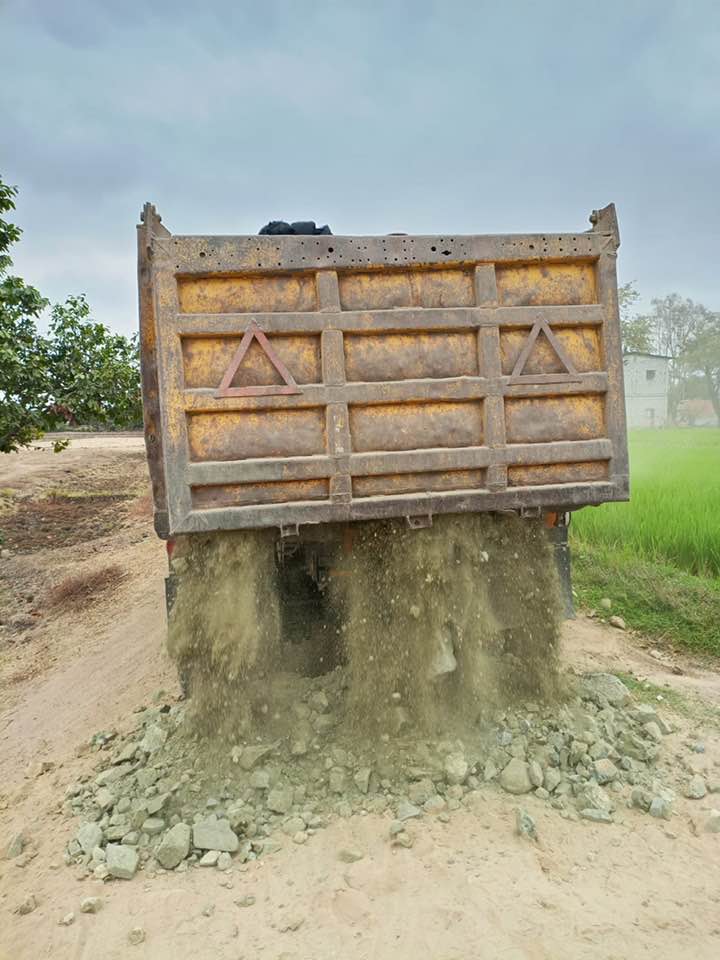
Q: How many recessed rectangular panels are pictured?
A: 12